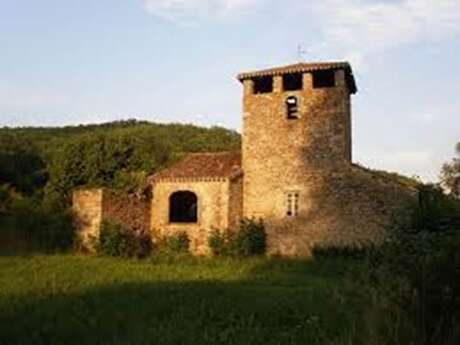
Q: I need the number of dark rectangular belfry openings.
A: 3